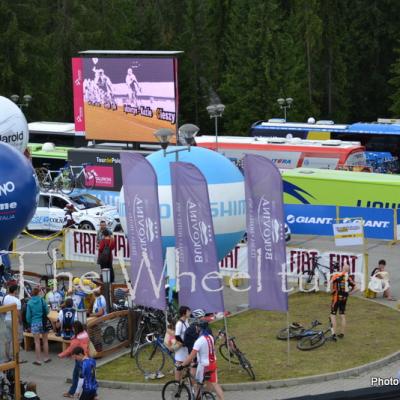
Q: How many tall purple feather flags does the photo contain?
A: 3